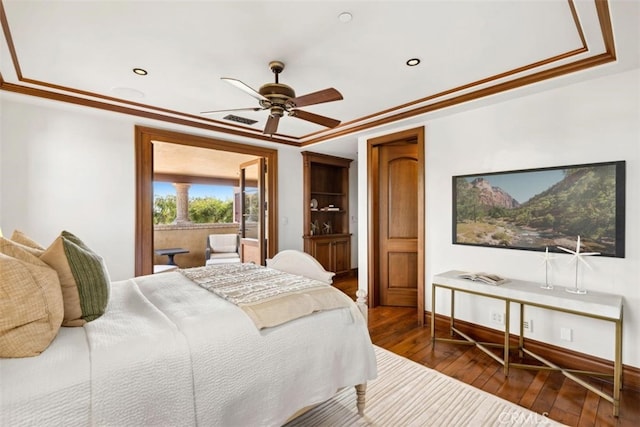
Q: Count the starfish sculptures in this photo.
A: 2